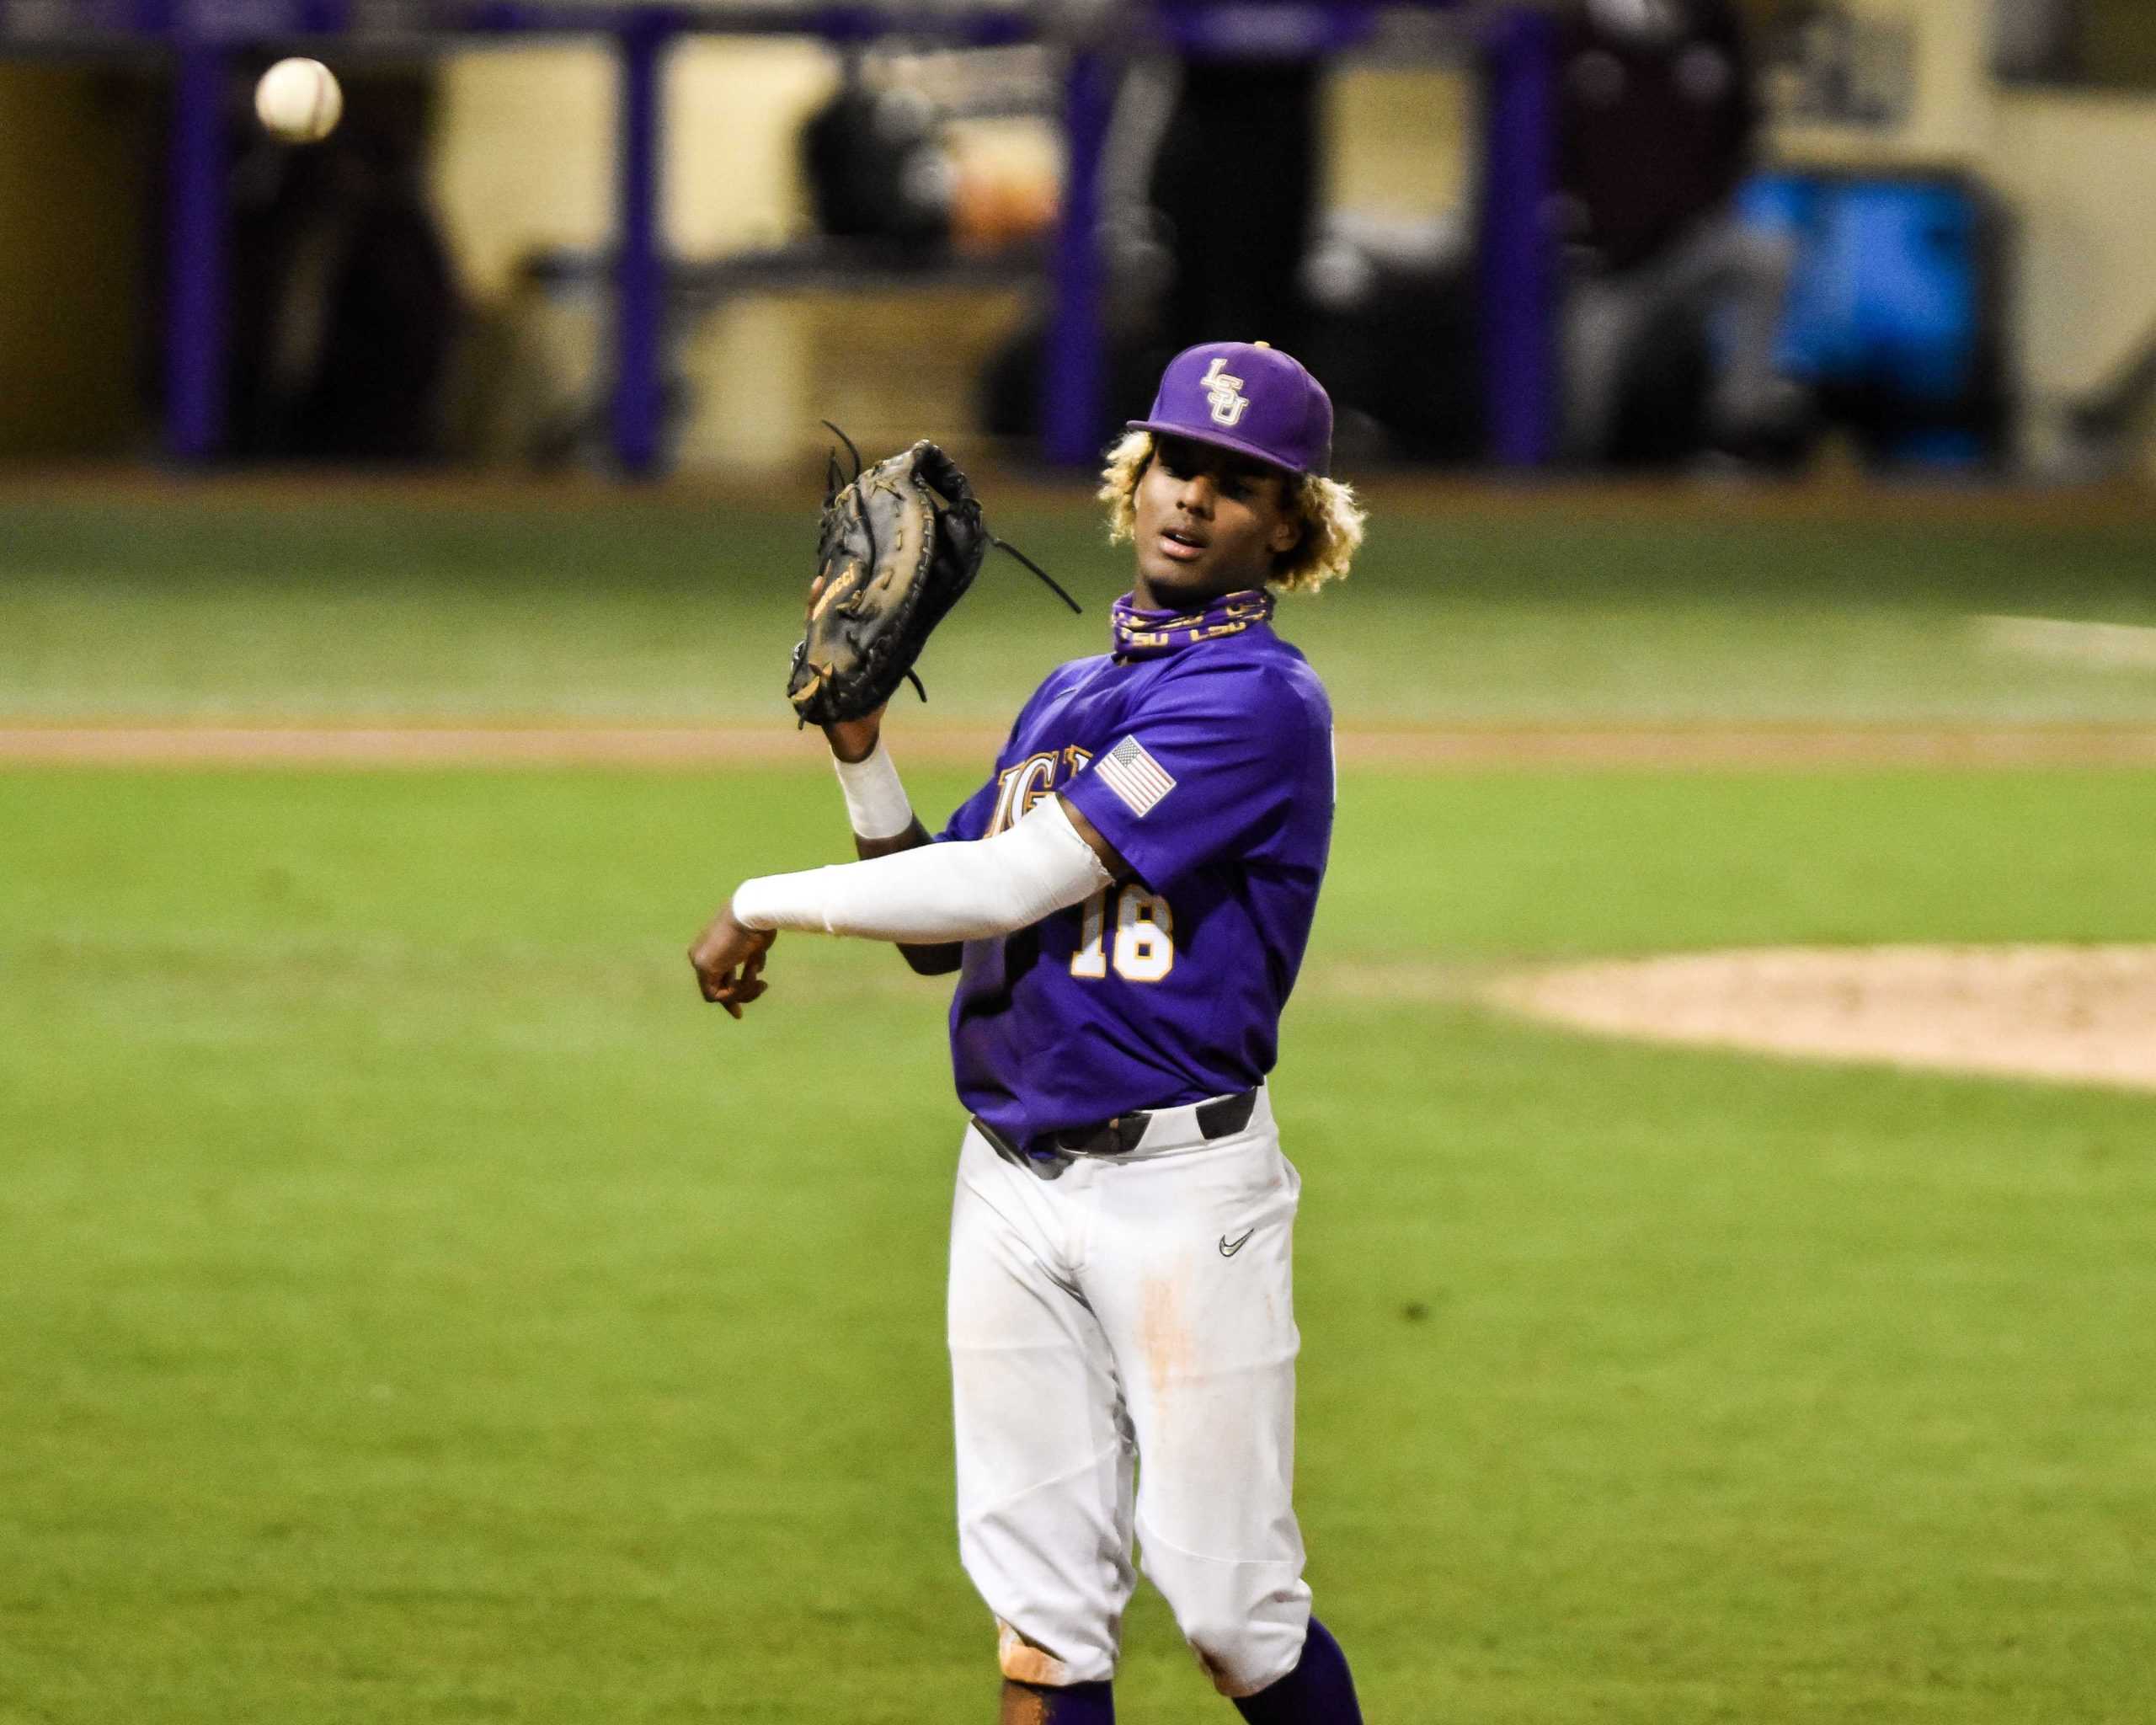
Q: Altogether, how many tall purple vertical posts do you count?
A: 4